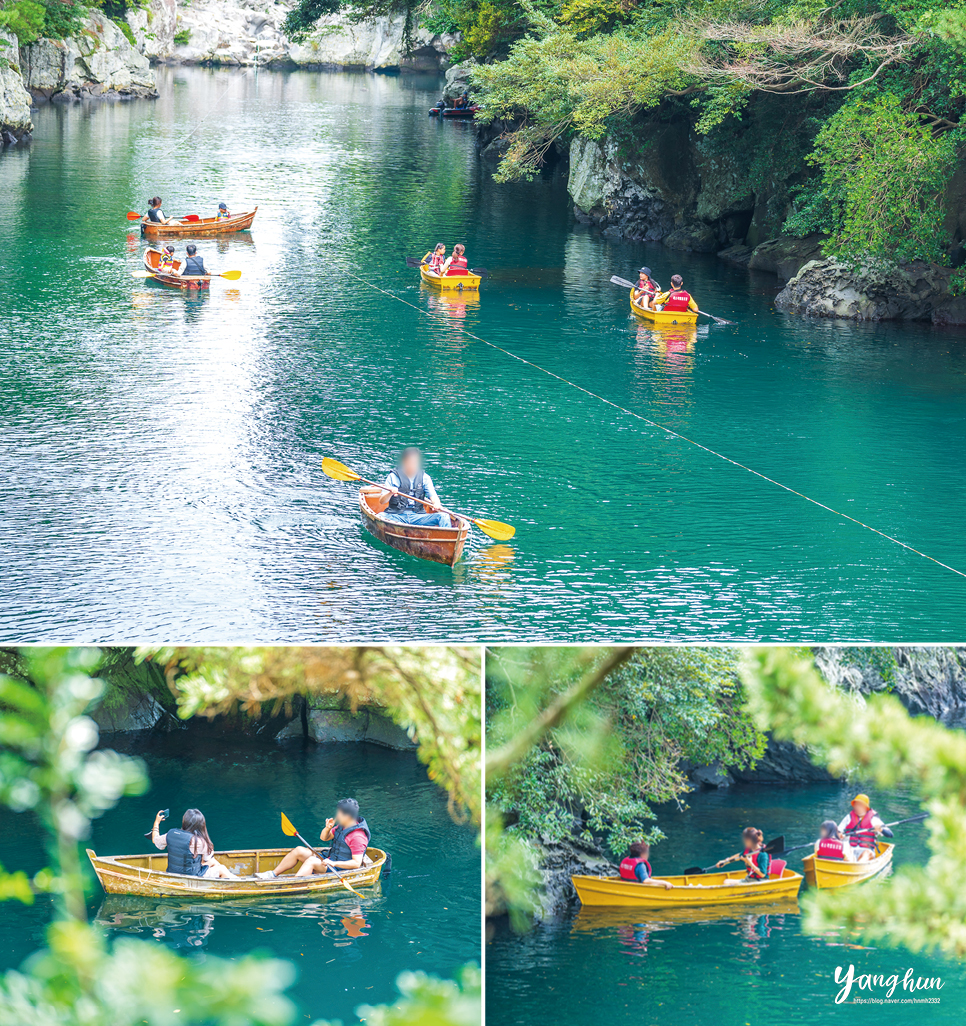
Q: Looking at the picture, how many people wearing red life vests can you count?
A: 8